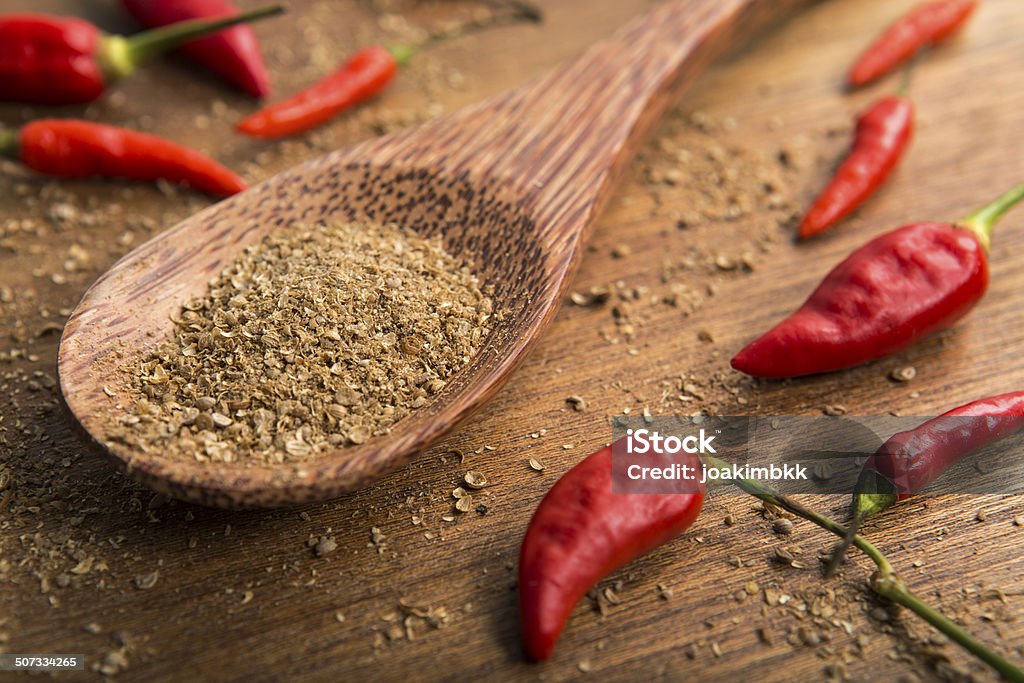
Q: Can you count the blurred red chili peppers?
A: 6